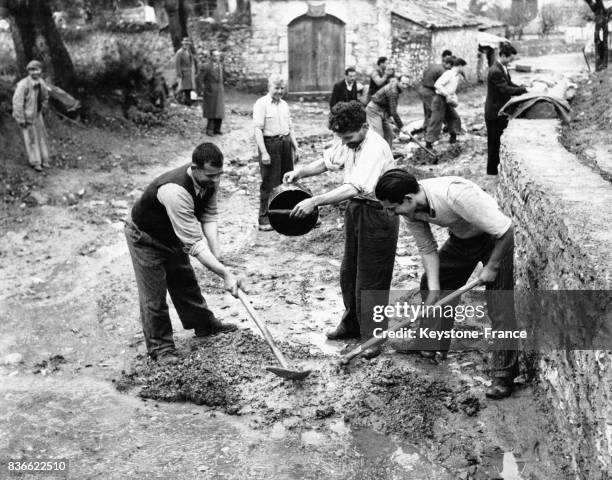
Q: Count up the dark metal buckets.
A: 1